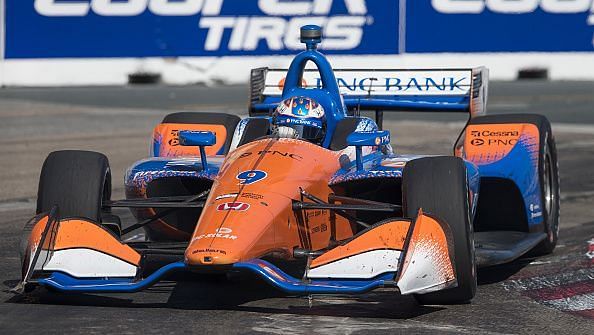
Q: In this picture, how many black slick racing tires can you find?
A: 4